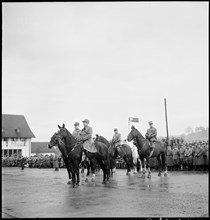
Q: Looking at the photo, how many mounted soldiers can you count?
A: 4